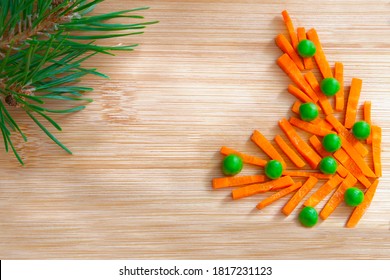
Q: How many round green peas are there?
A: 10